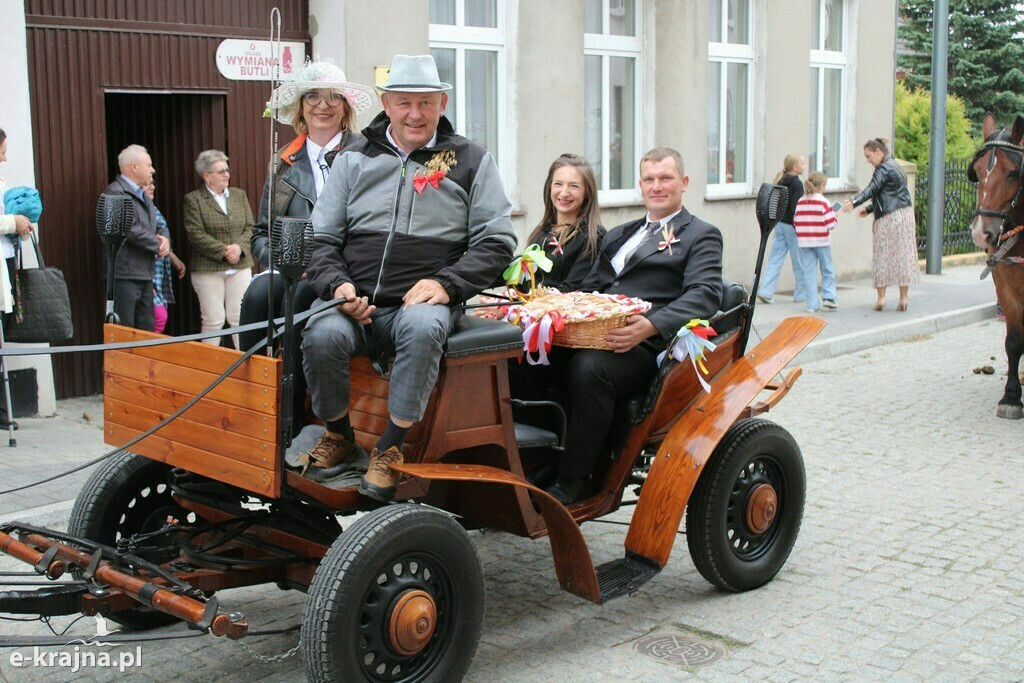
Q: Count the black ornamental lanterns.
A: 3